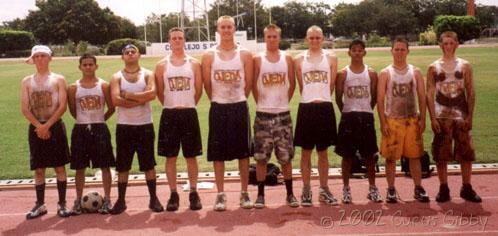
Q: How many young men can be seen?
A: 10